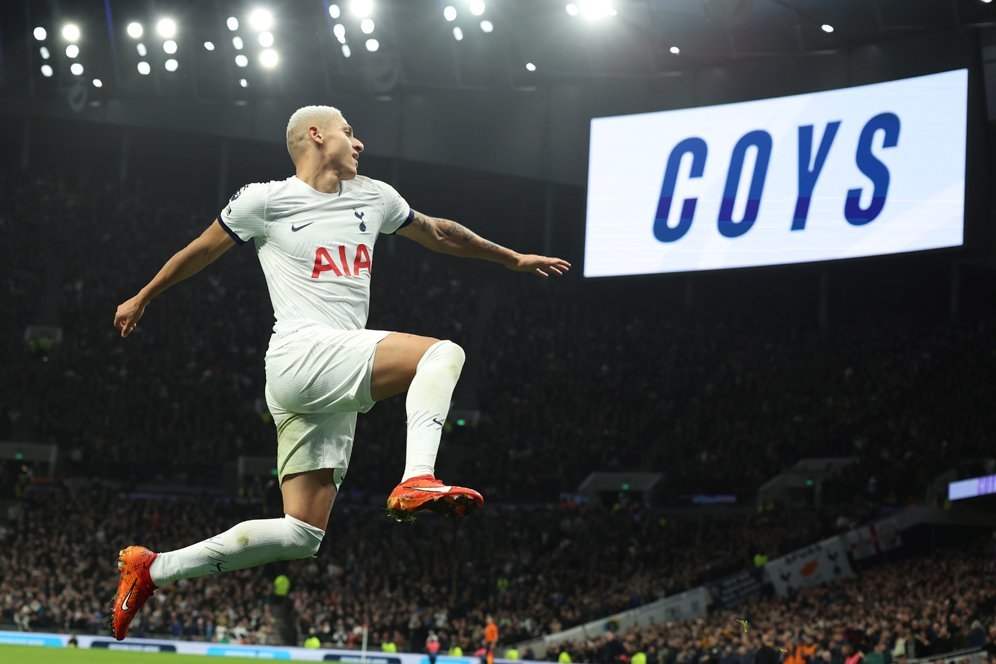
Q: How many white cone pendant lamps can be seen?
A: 0